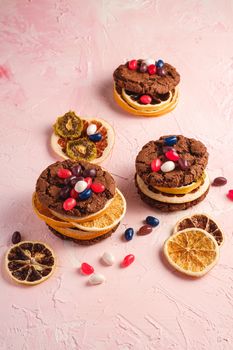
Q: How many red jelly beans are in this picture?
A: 13